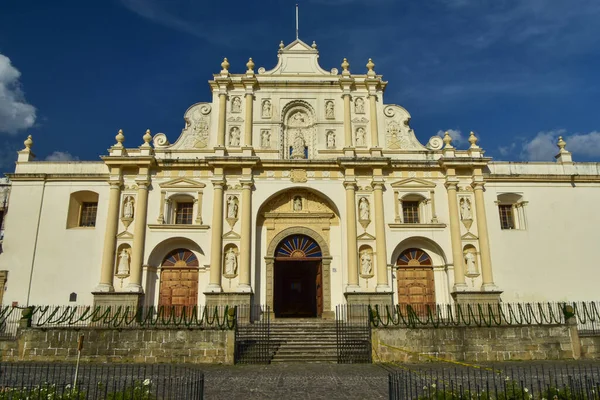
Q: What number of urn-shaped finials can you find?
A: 12